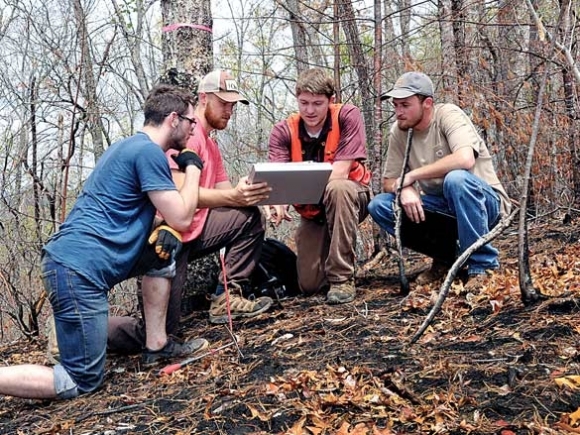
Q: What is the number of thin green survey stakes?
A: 0